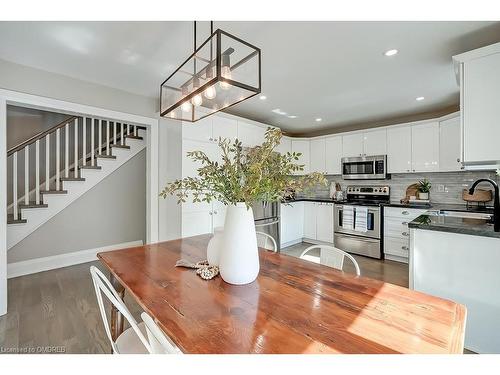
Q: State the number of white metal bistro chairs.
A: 4